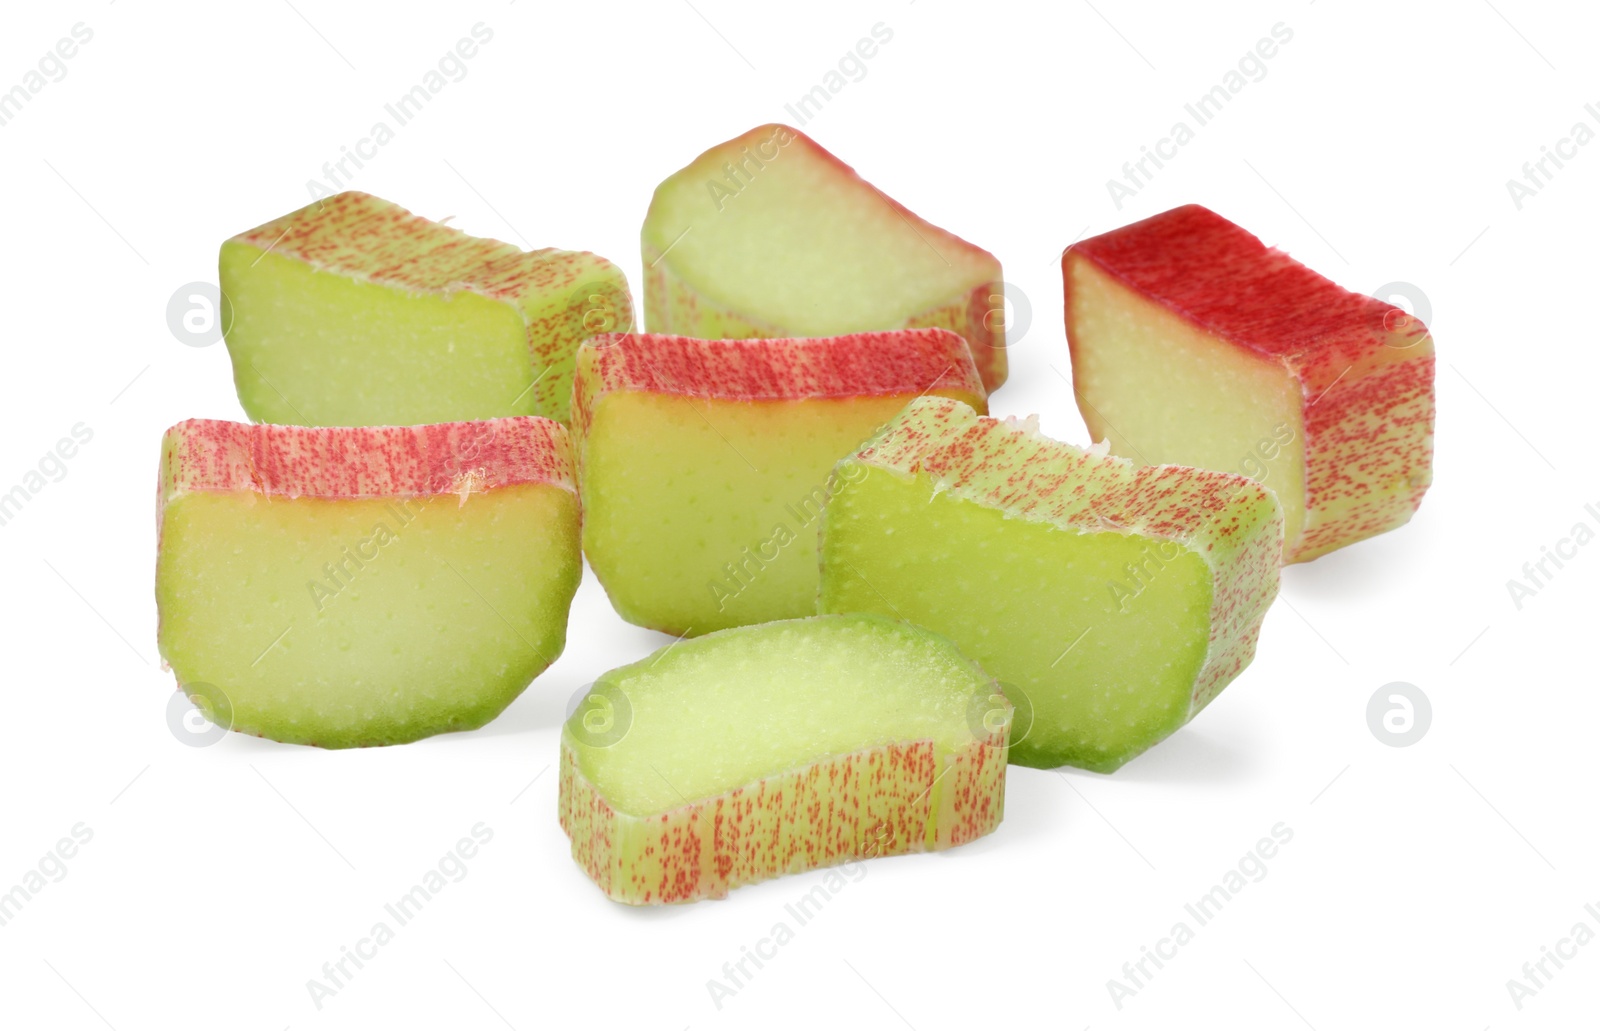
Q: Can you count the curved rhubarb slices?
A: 7